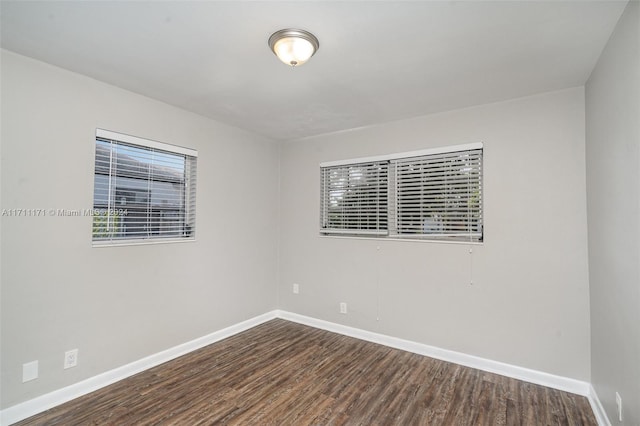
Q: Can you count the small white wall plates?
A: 5